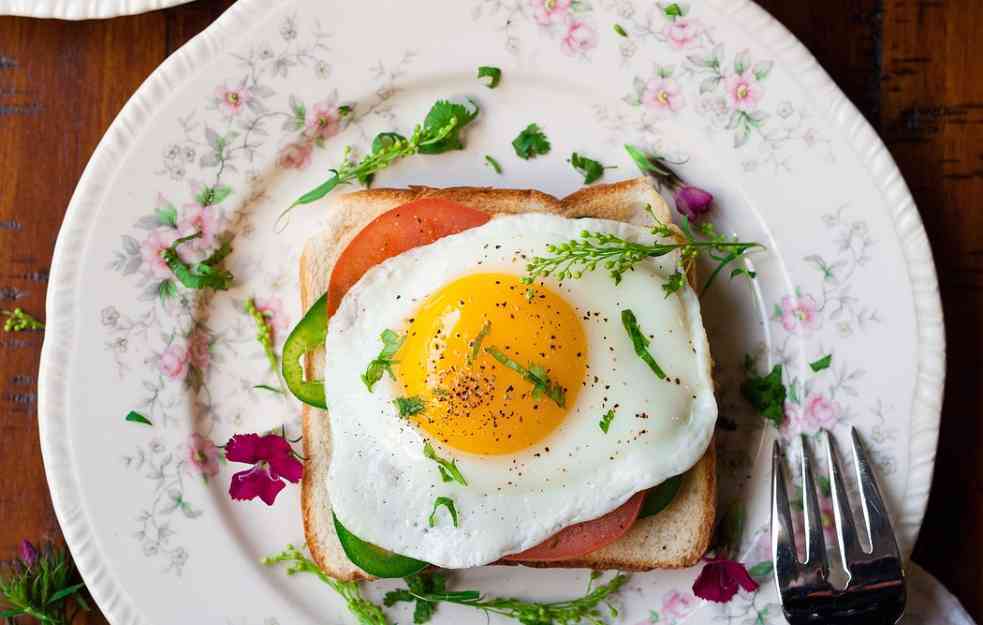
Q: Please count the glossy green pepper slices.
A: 3